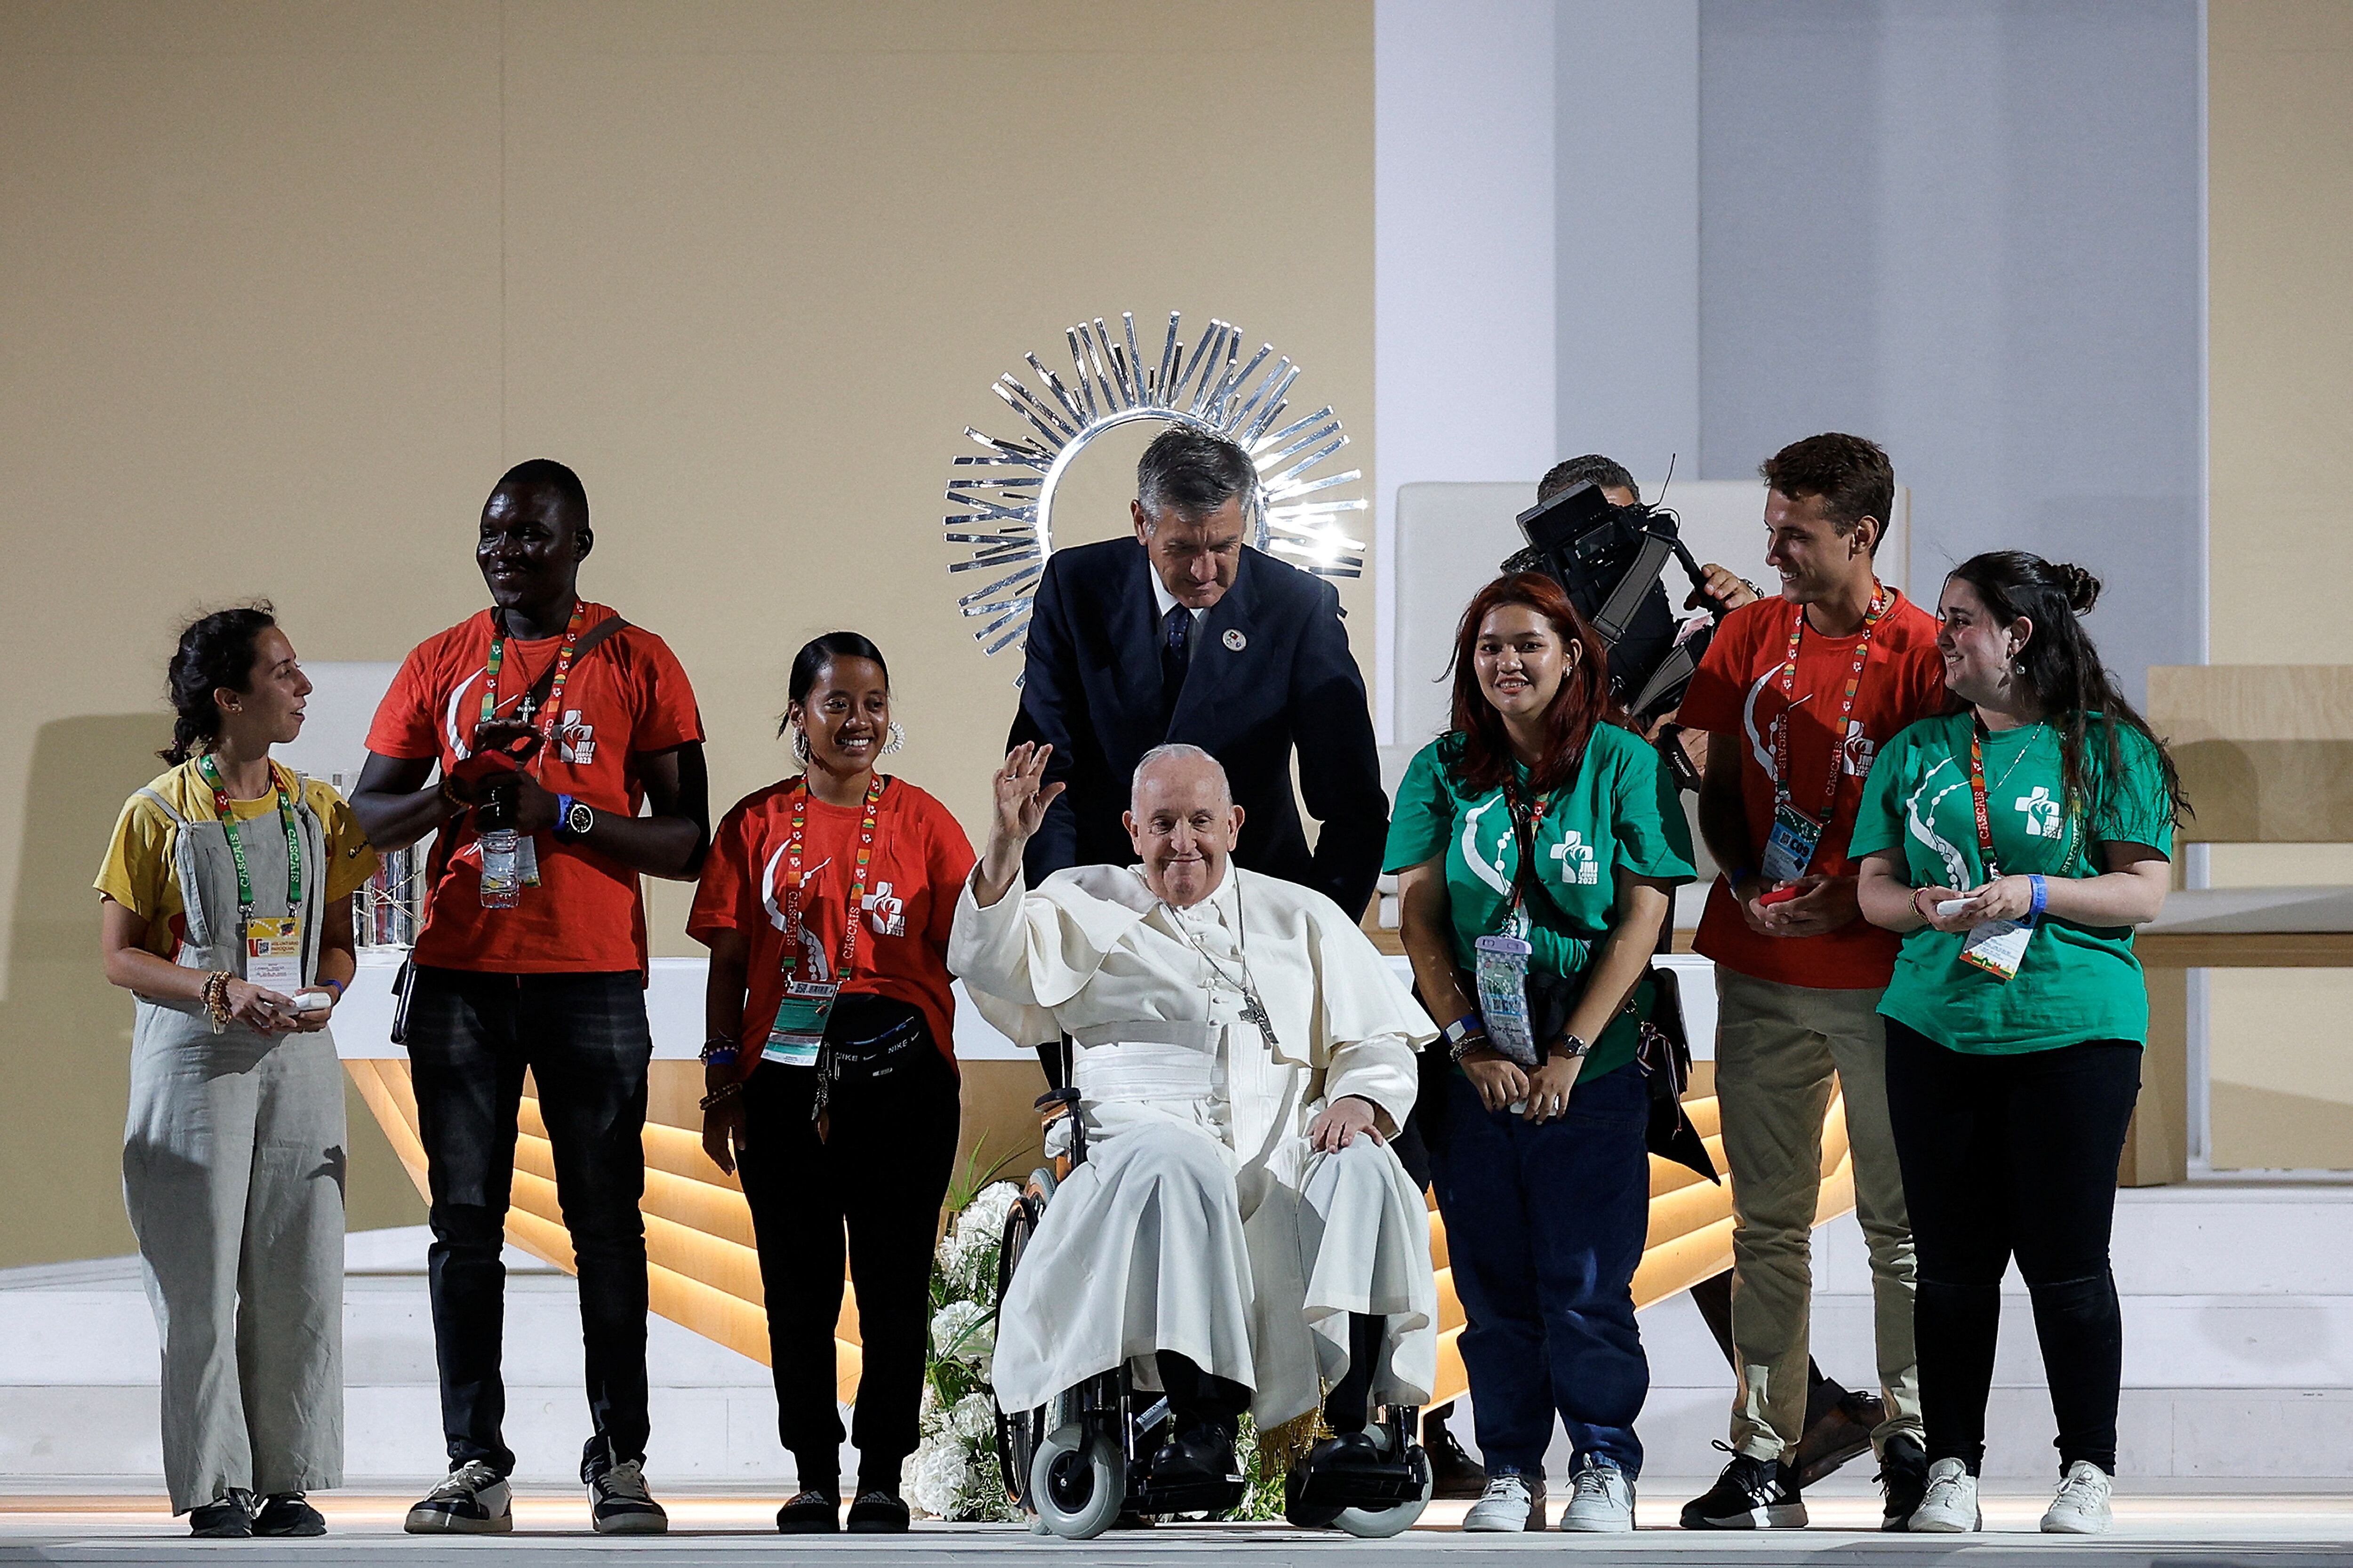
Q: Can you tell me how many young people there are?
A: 6